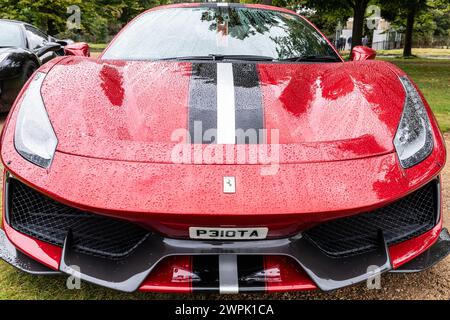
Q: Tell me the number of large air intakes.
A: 2